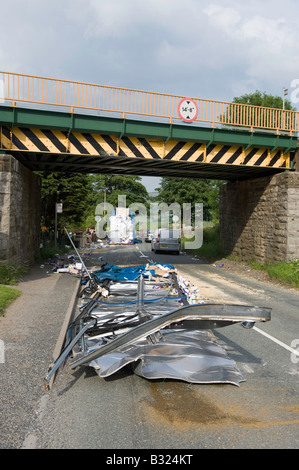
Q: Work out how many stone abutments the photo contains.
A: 2